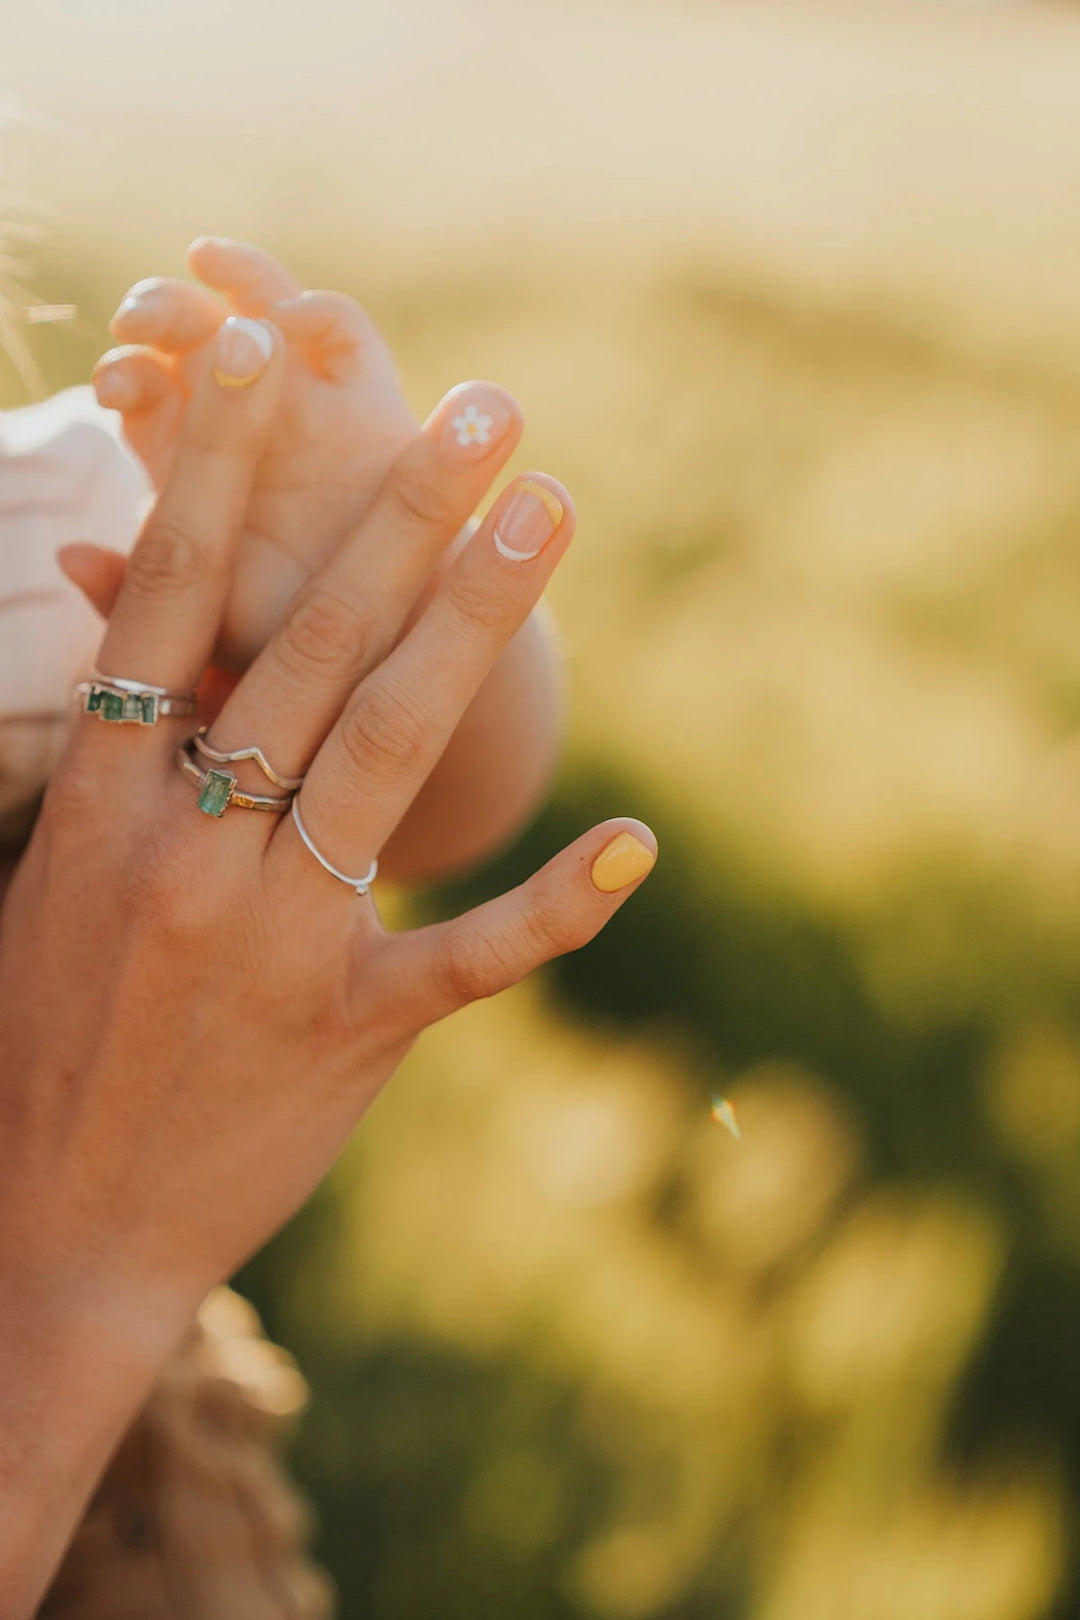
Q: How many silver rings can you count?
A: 5